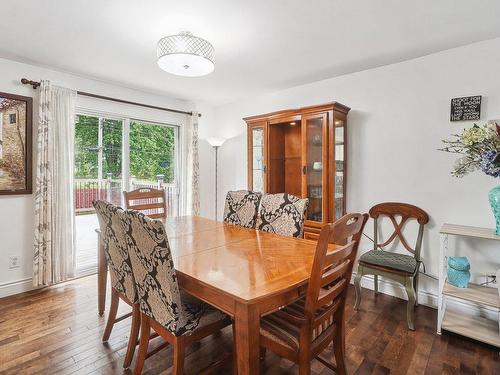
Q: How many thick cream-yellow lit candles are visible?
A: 0